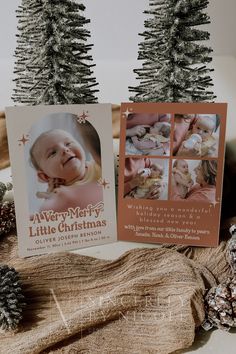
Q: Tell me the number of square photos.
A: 4